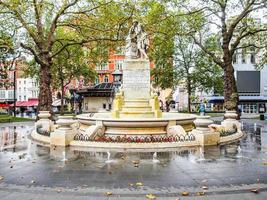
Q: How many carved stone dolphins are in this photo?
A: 2